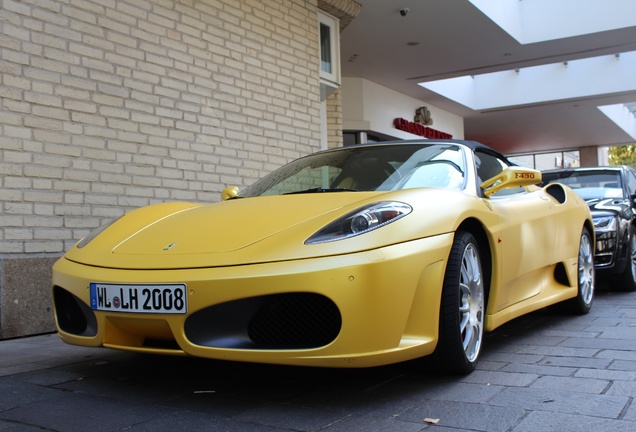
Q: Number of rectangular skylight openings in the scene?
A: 3